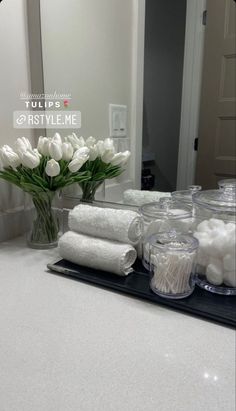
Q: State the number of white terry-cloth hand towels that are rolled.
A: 2